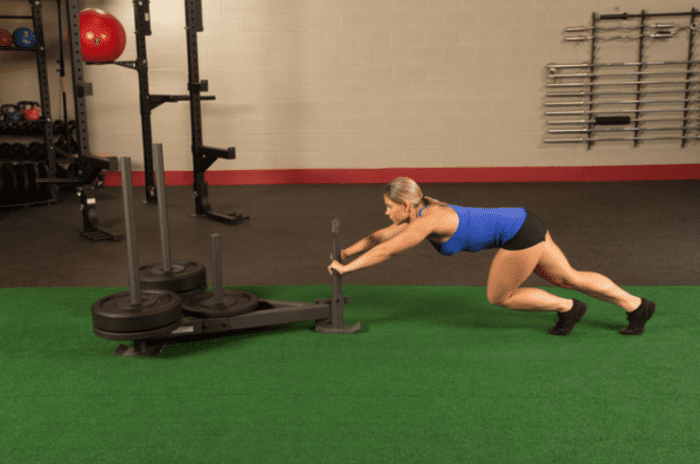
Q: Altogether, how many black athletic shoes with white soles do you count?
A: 0